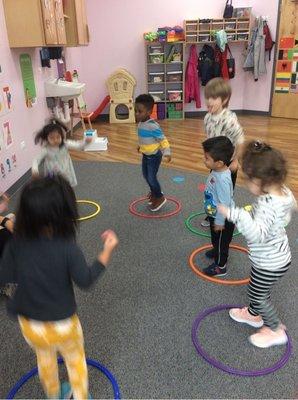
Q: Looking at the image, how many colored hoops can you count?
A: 6